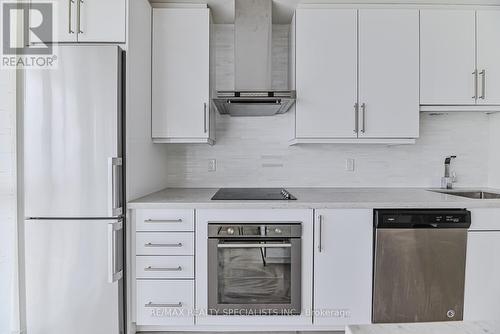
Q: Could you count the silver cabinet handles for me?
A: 12